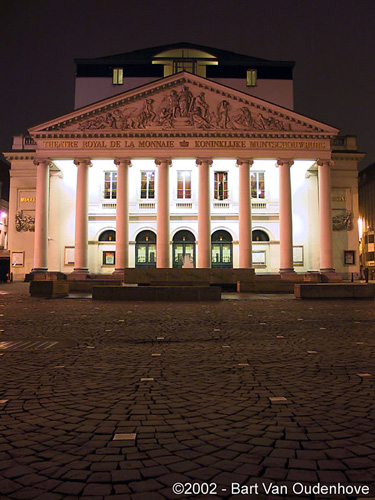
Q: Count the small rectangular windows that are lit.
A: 2